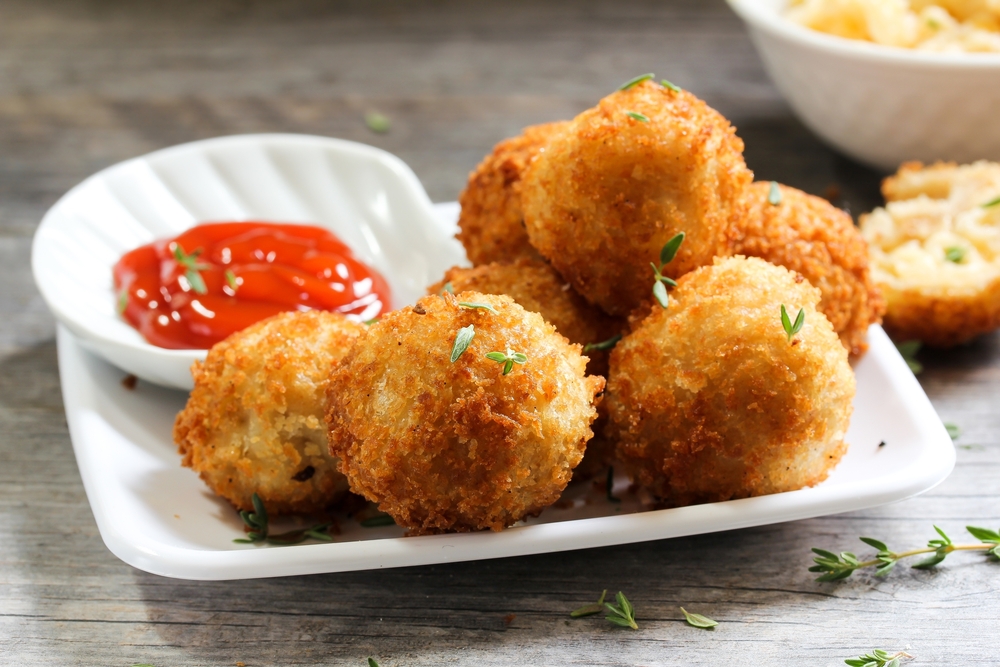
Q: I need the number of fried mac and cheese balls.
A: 8